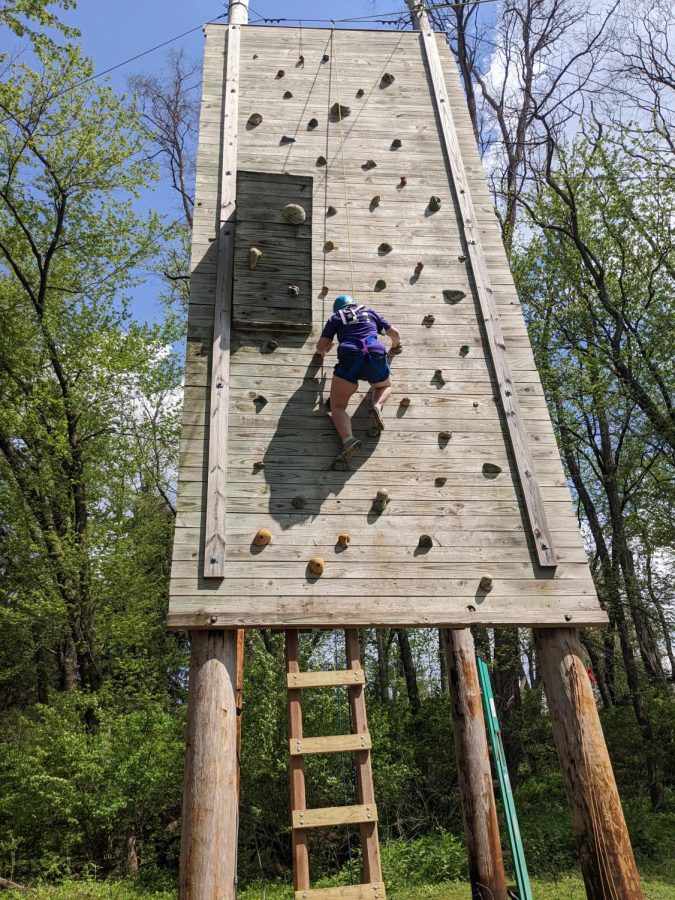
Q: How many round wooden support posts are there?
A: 3